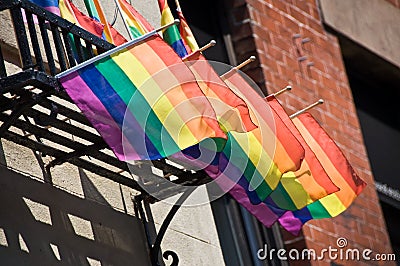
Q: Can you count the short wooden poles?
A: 5